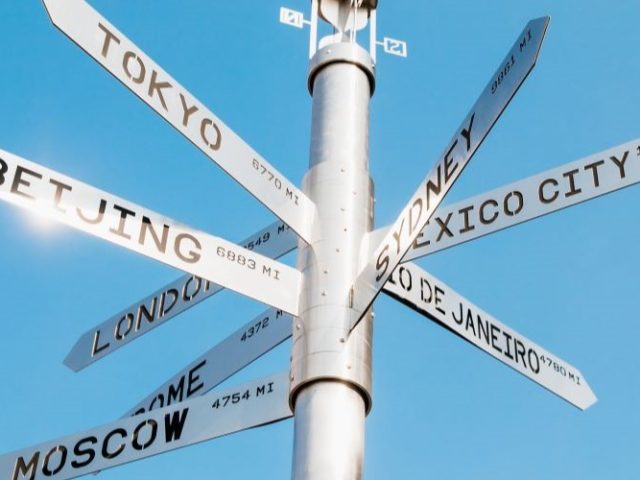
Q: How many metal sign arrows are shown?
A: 8